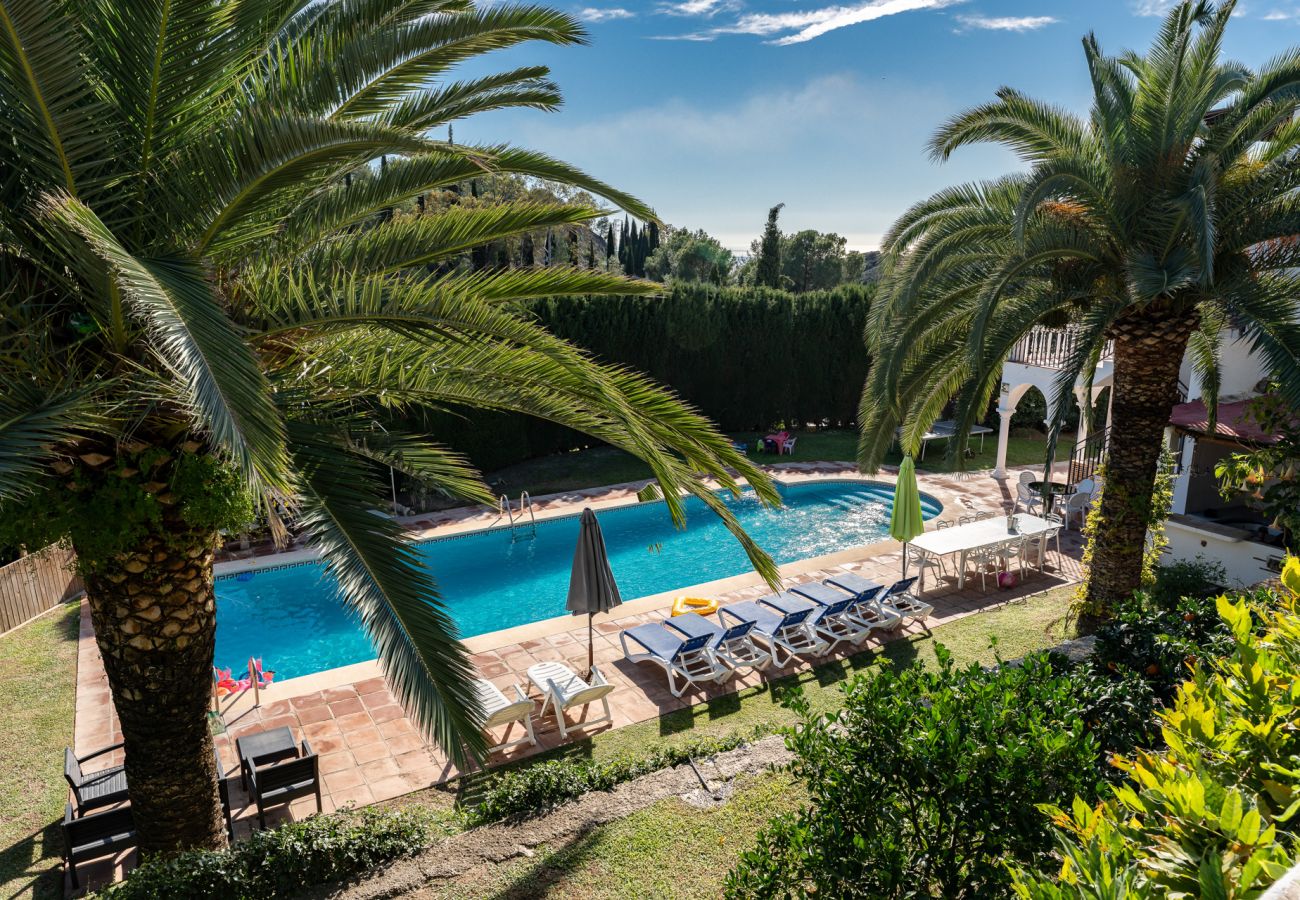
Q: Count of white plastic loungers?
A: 2